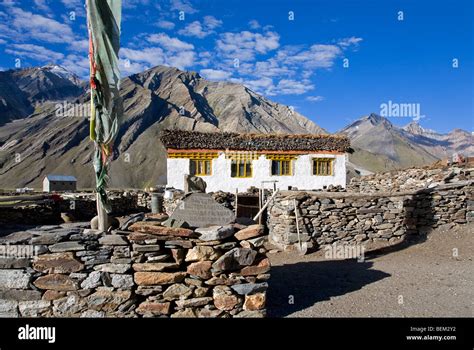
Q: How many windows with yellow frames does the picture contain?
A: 4